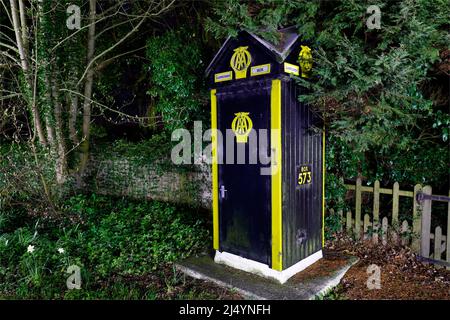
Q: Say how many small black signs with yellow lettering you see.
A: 1